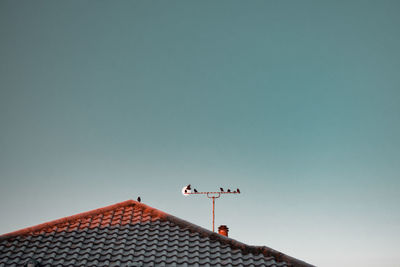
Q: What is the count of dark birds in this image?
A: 7